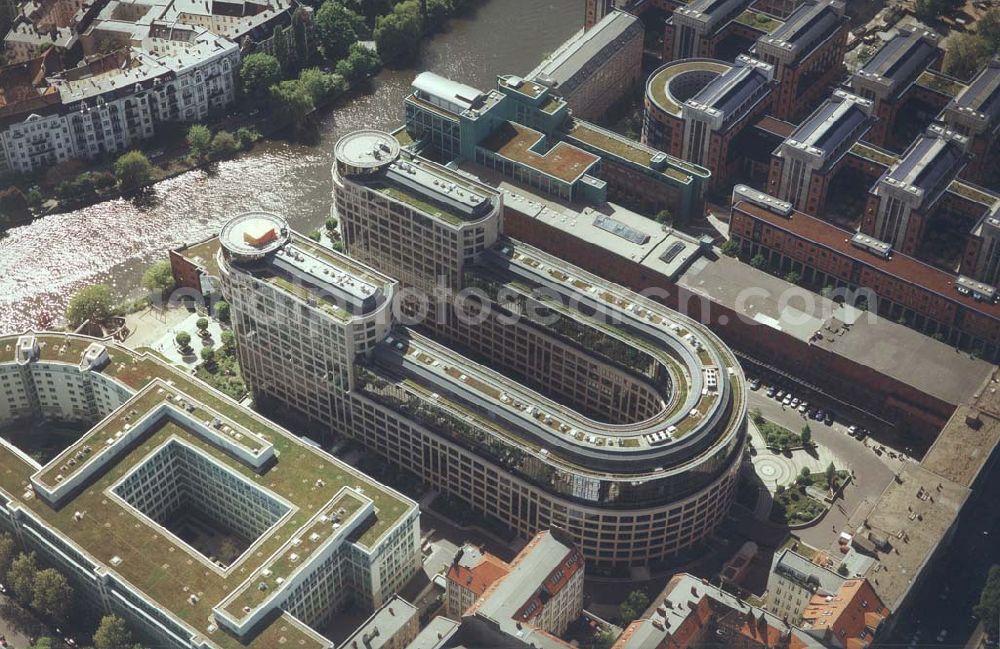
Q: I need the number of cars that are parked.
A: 11